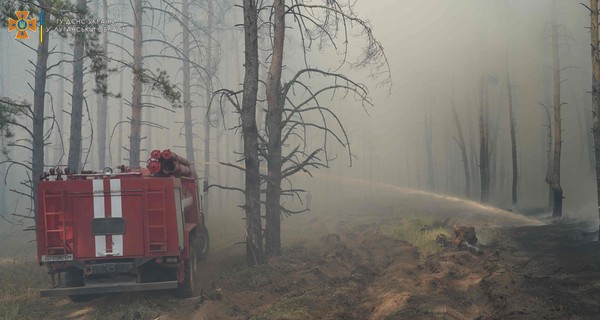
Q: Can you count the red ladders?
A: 2